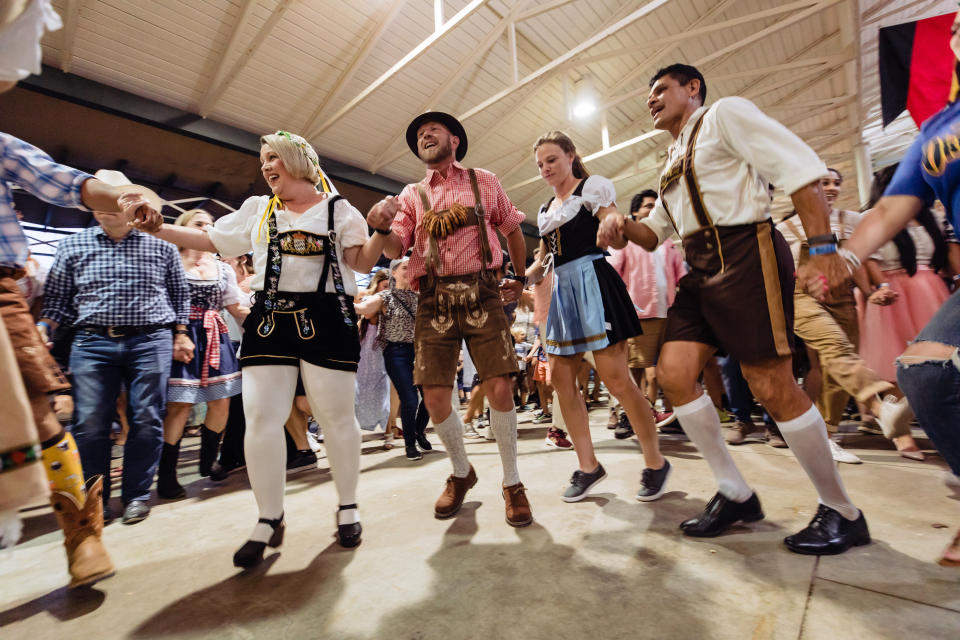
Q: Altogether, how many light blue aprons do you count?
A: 1